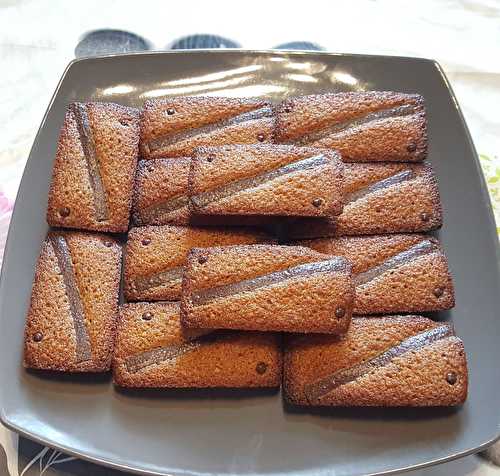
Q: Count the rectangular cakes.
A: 12